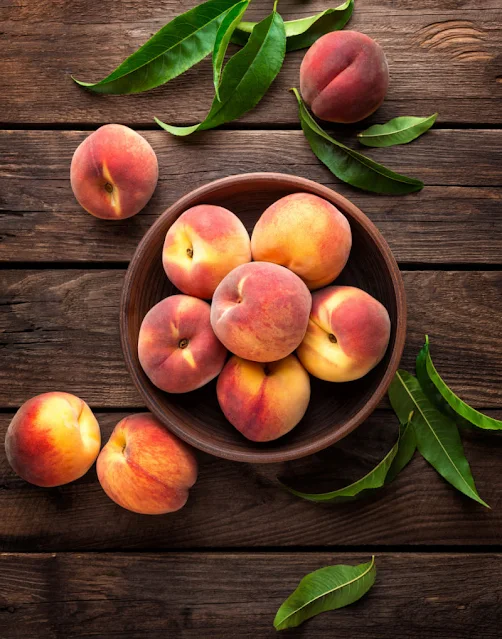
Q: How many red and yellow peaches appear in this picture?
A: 10